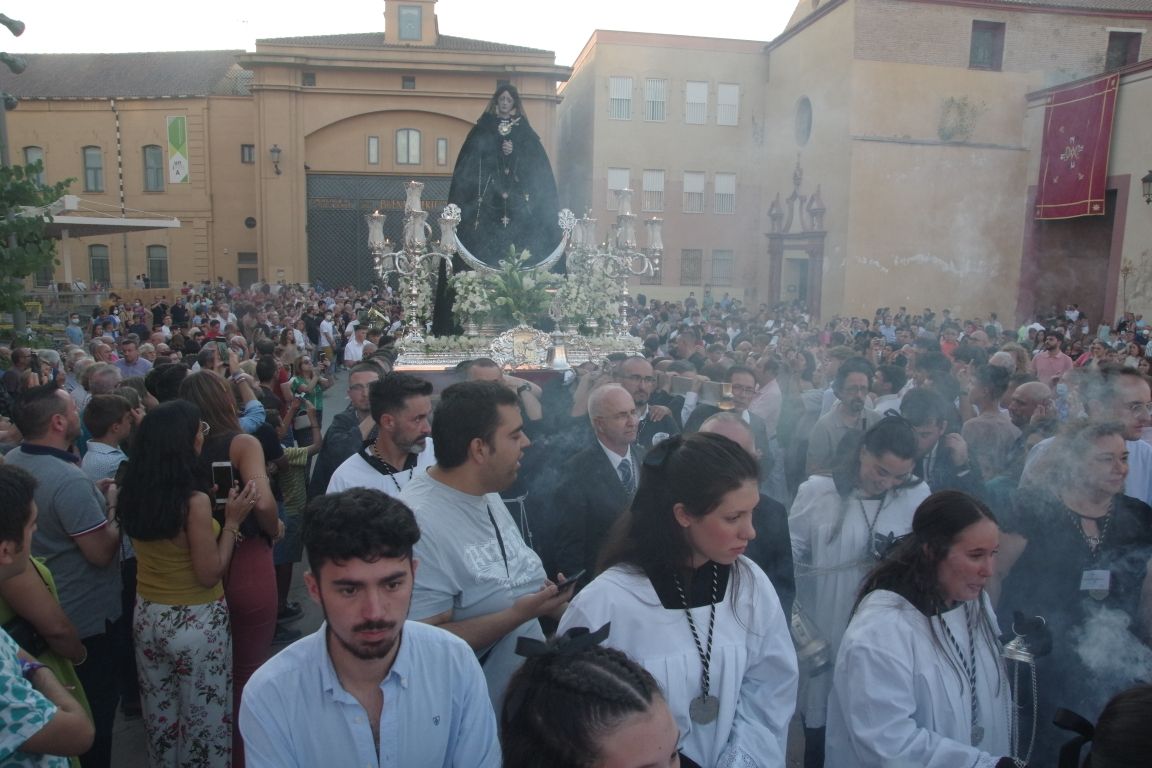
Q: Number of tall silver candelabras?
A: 2